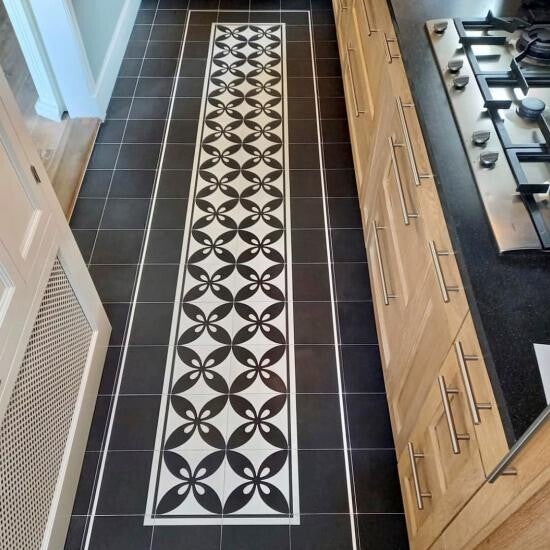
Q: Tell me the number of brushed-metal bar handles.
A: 12